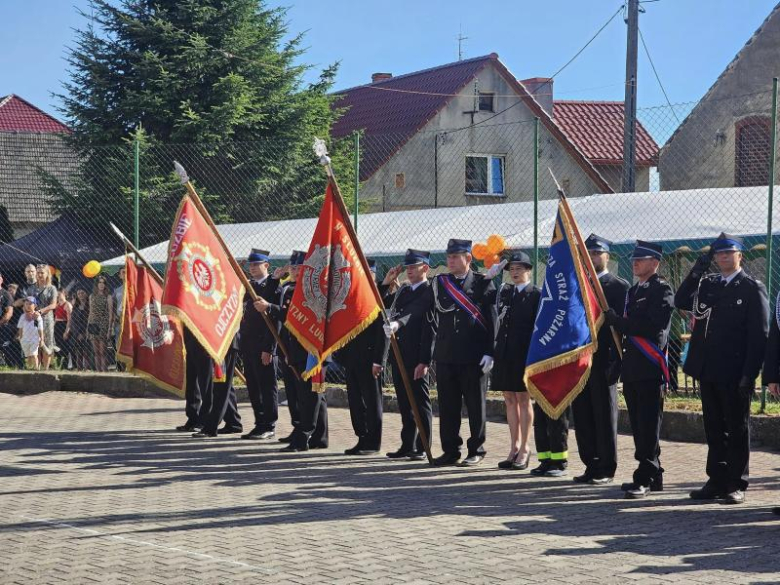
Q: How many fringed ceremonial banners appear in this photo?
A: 4